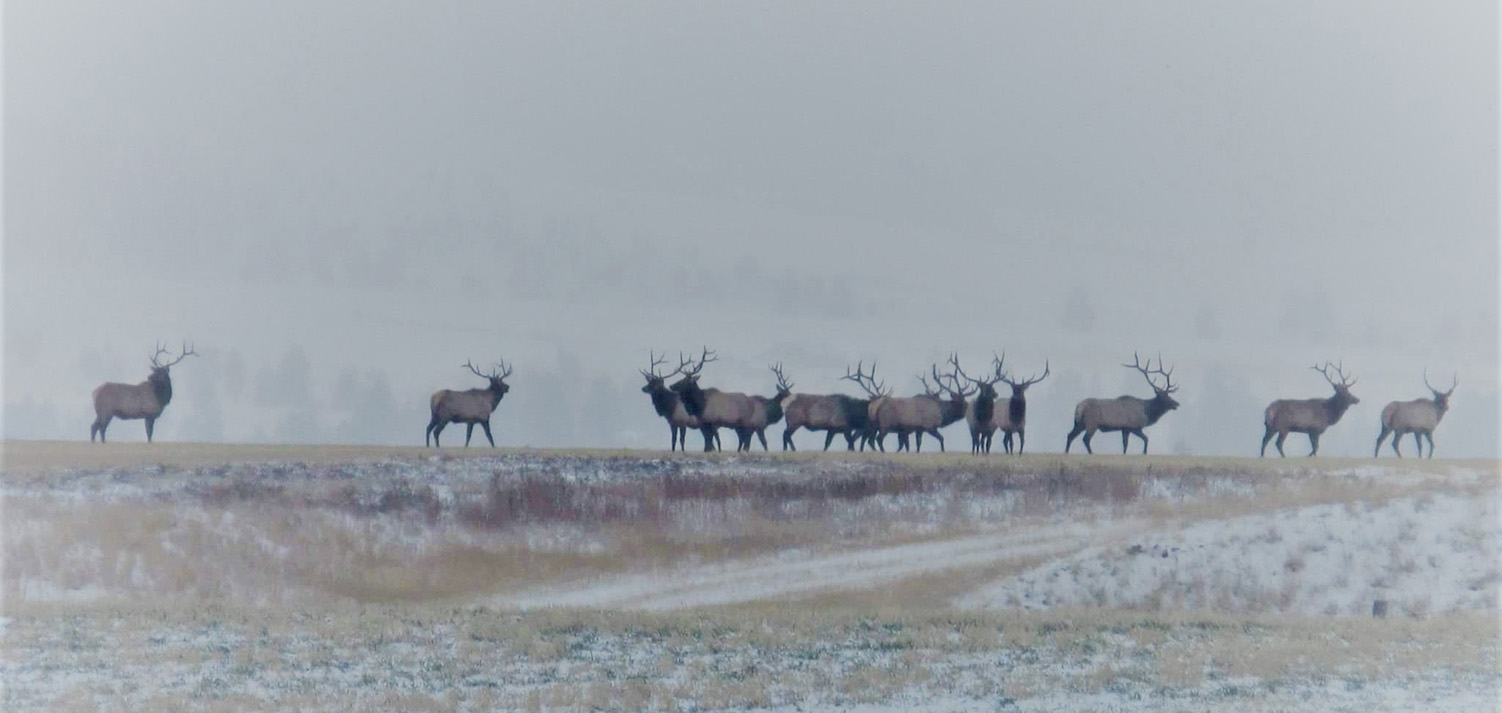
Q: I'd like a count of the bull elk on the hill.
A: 13